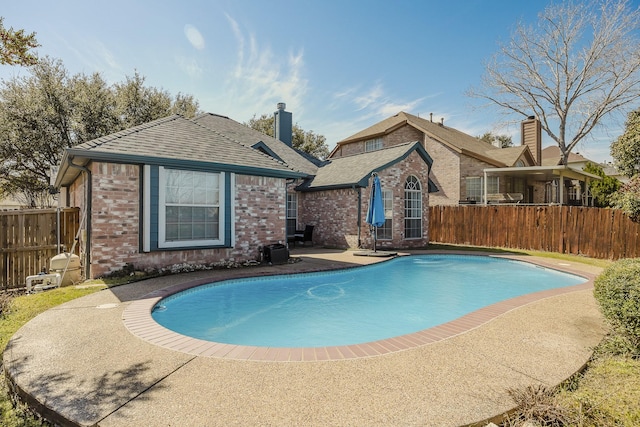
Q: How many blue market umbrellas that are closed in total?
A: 1